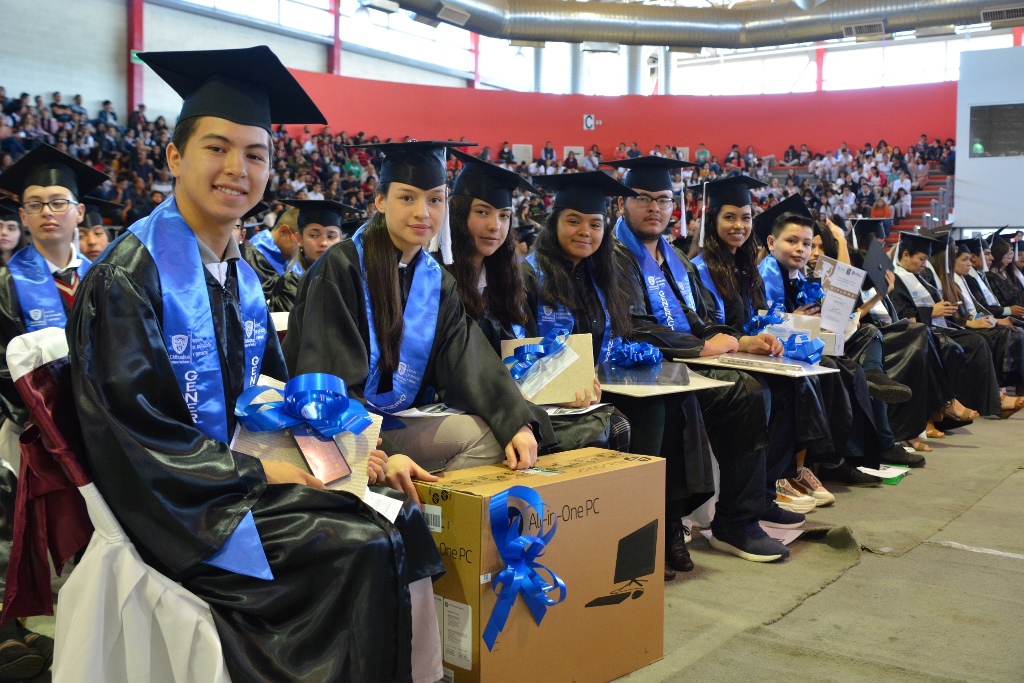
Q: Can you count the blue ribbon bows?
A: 7